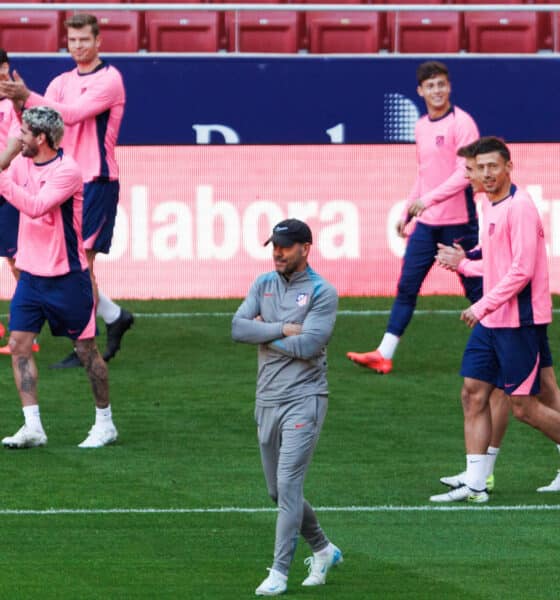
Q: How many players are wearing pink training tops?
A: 6